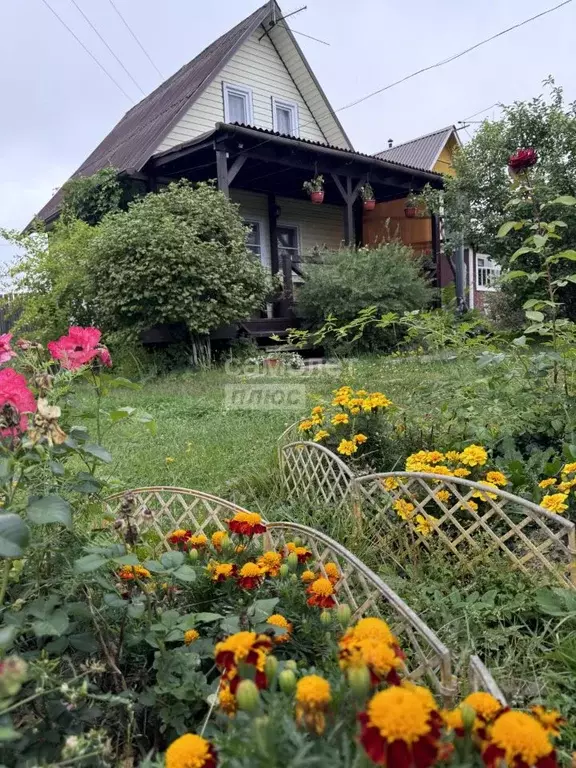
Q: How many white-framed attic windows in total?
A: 2